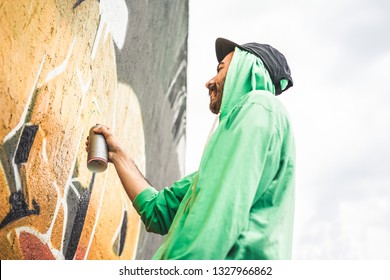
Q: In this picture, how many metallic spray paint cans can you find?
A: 1